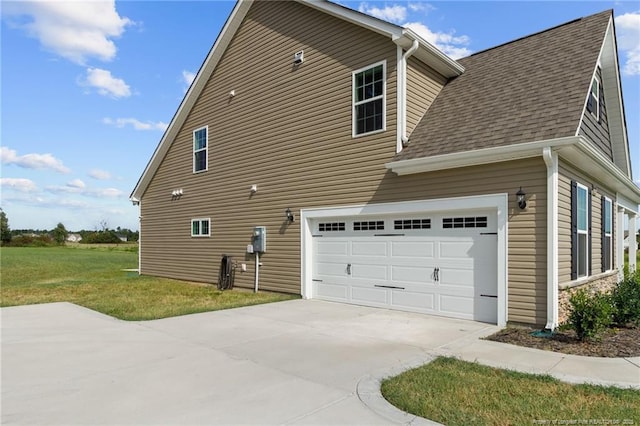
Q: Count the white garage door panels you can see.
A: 12